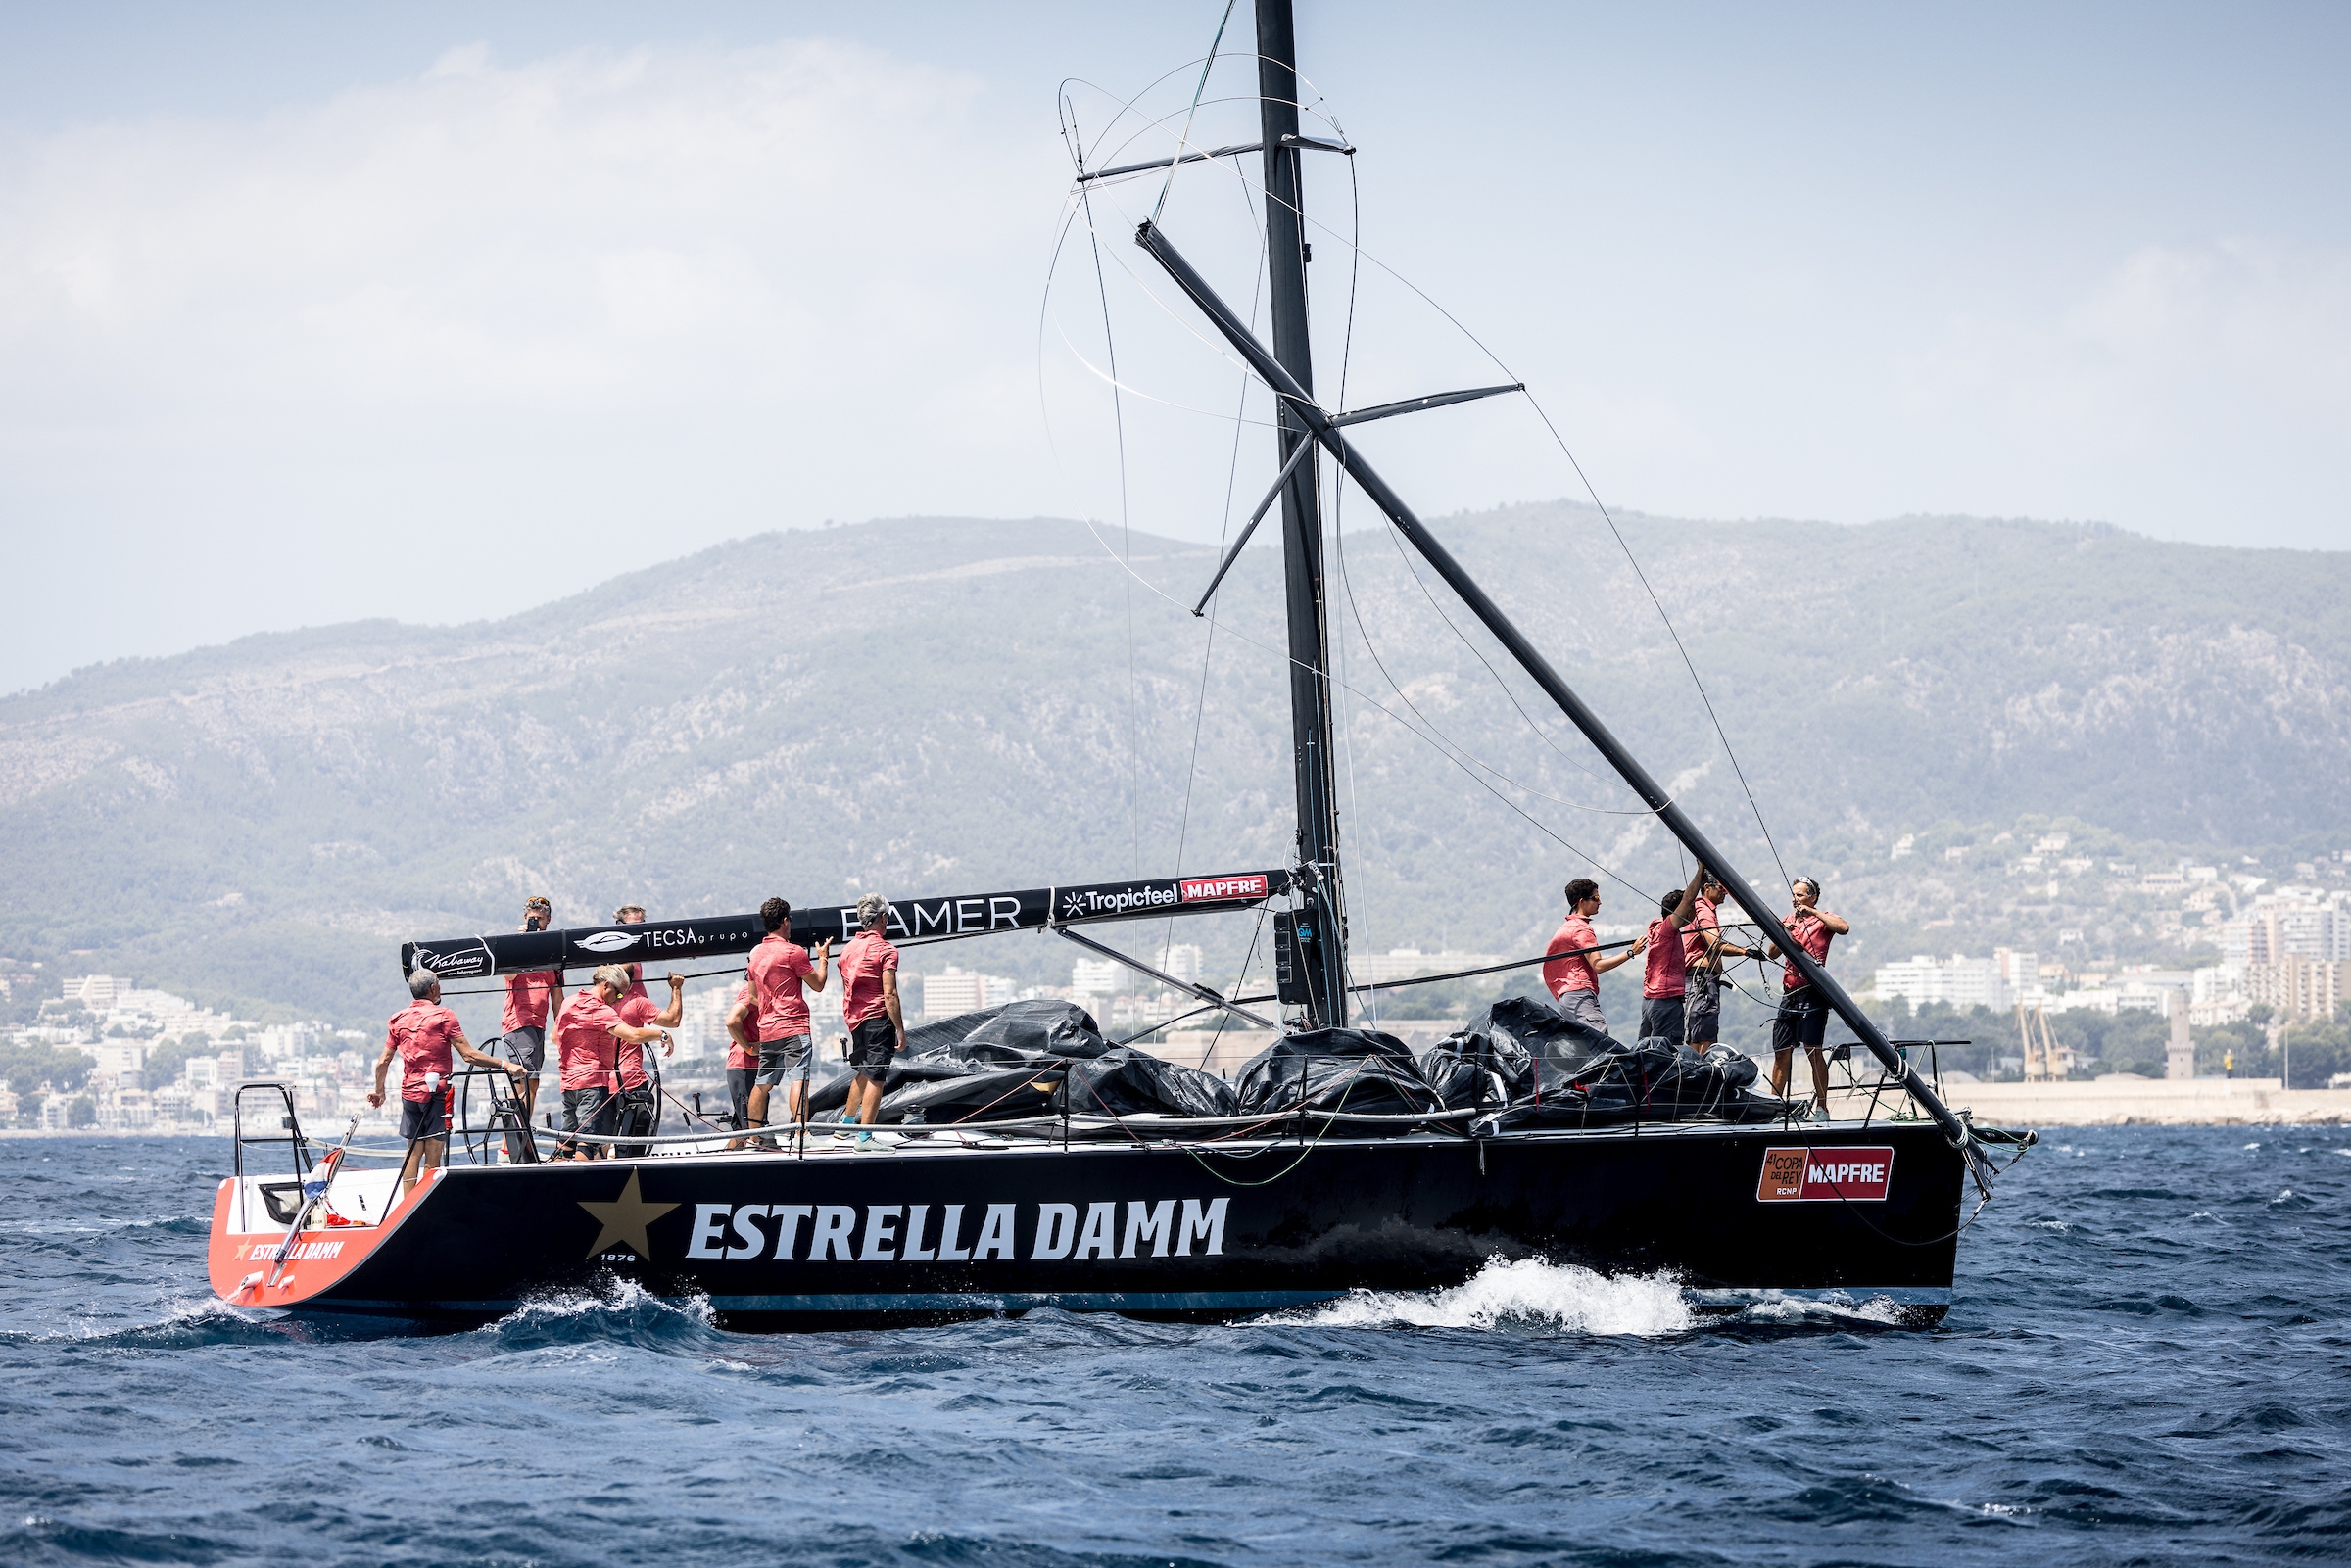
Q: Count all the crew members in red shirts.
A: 12